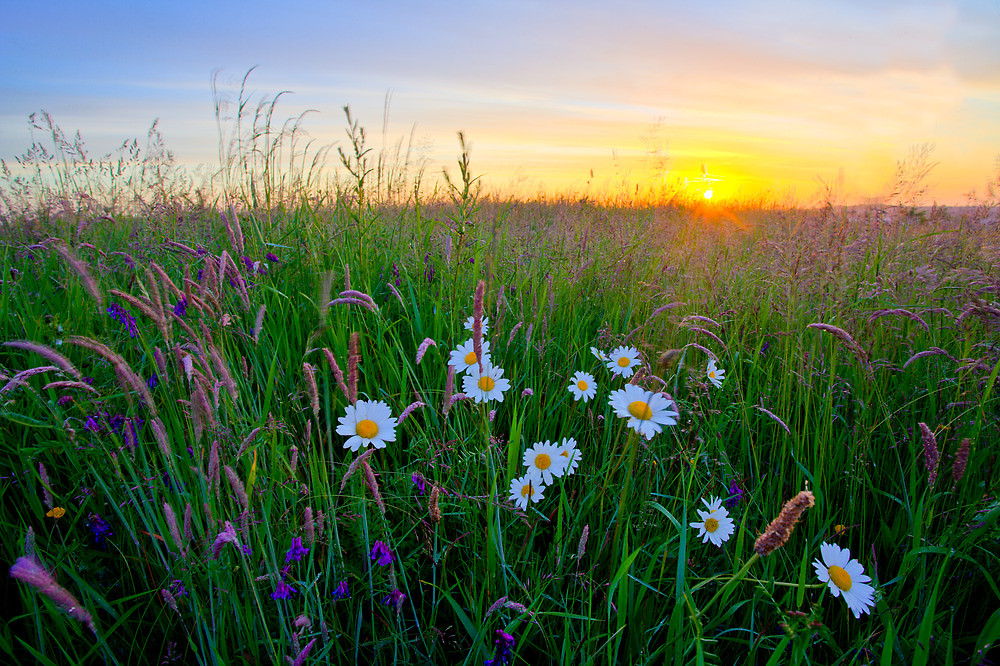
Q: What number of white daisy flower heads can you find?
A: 15